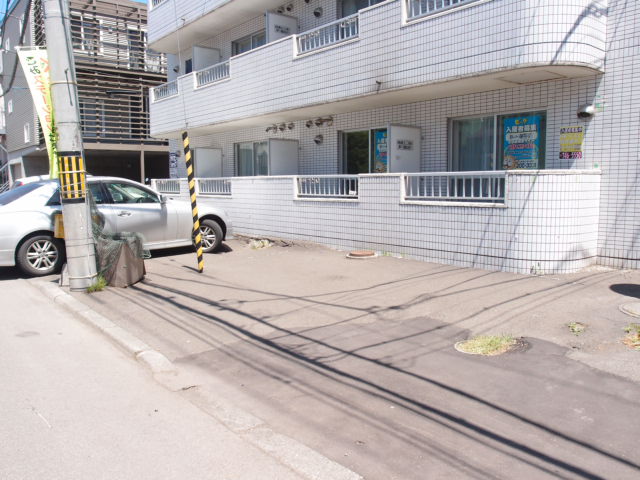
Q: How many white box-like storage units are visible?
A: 5